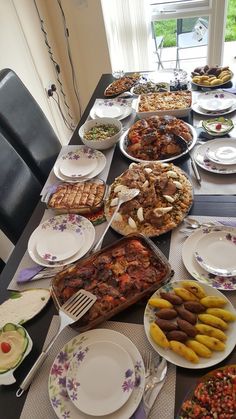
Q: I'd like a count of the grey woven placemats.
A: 7